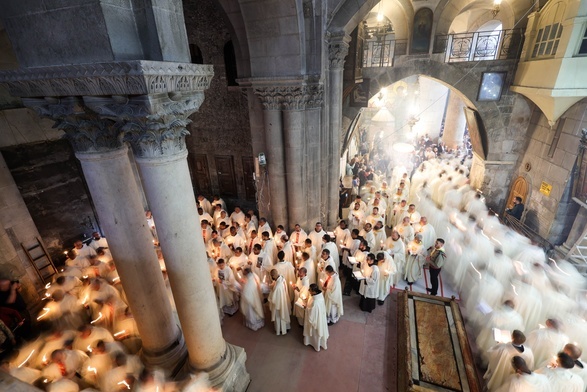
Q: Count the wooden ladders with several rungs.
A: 1